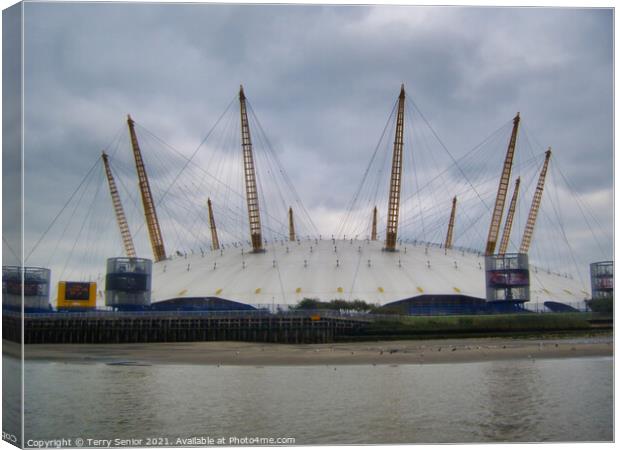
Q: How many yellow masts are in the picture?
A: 11